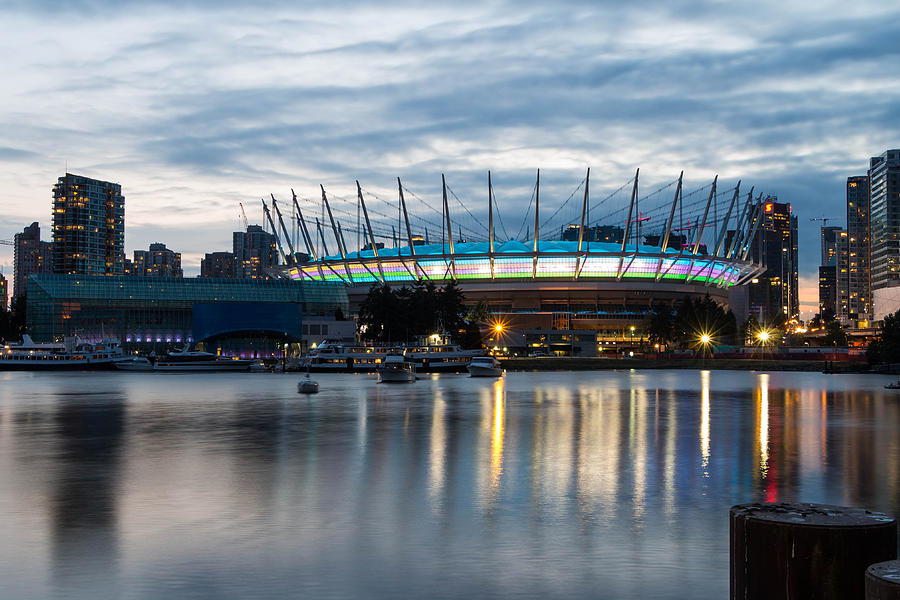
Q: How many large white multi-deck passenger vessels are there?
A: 2